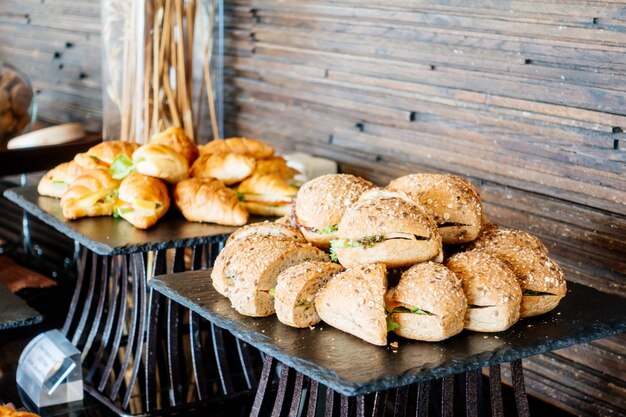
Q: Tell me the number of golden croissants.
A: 11